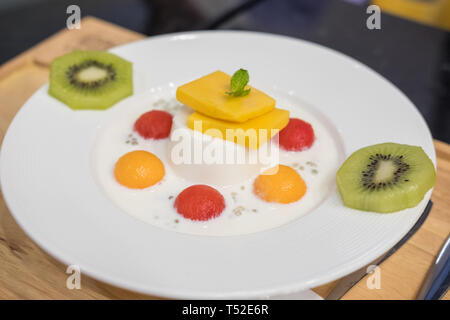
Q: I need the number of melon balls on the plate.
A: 5